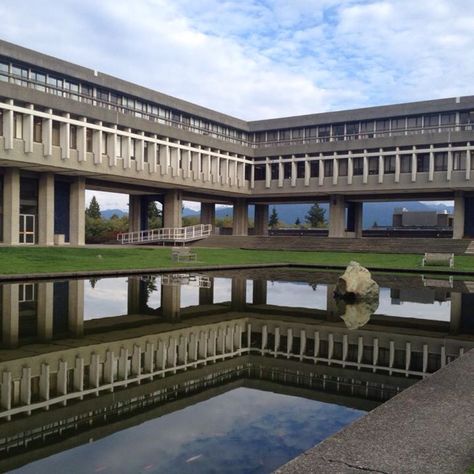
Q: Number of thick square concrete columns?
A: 11